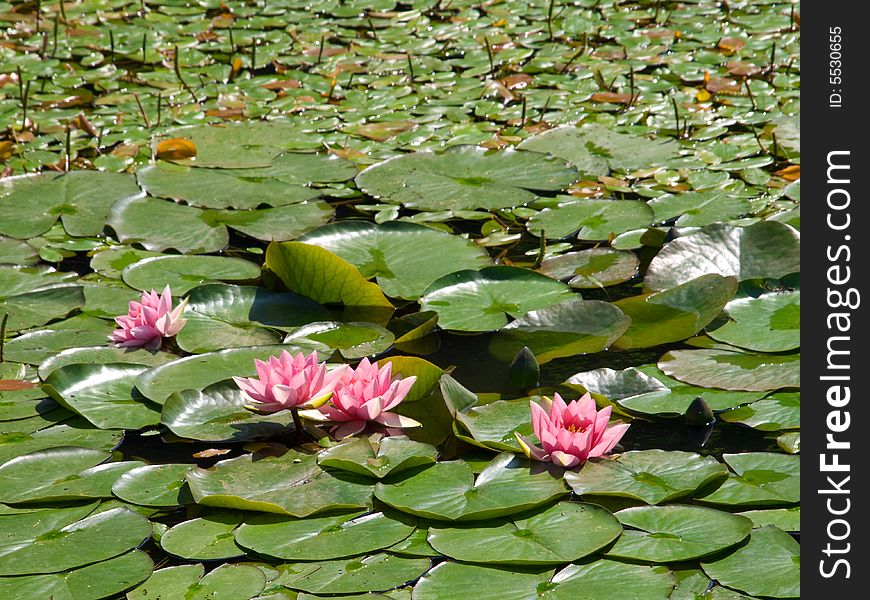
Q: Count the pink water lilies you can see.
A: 4